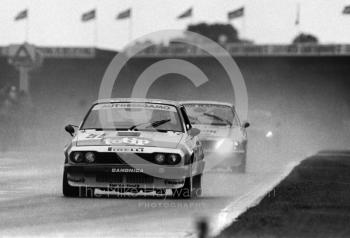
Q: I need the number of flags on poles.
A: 6